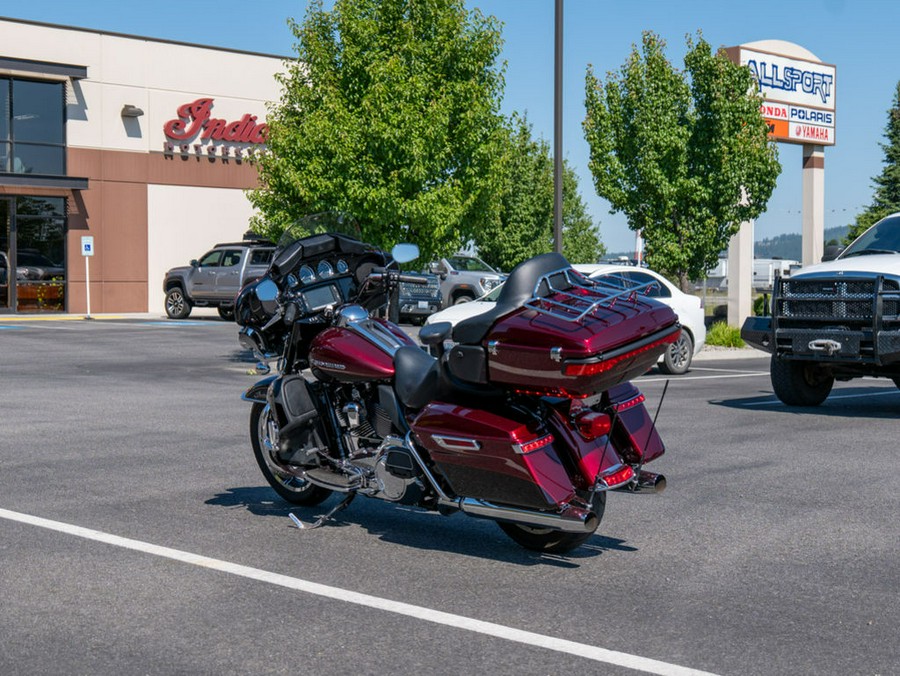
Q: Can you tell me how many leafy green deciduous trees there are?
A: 3